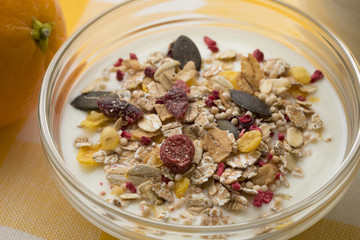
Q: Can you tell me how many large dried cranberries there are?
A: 3